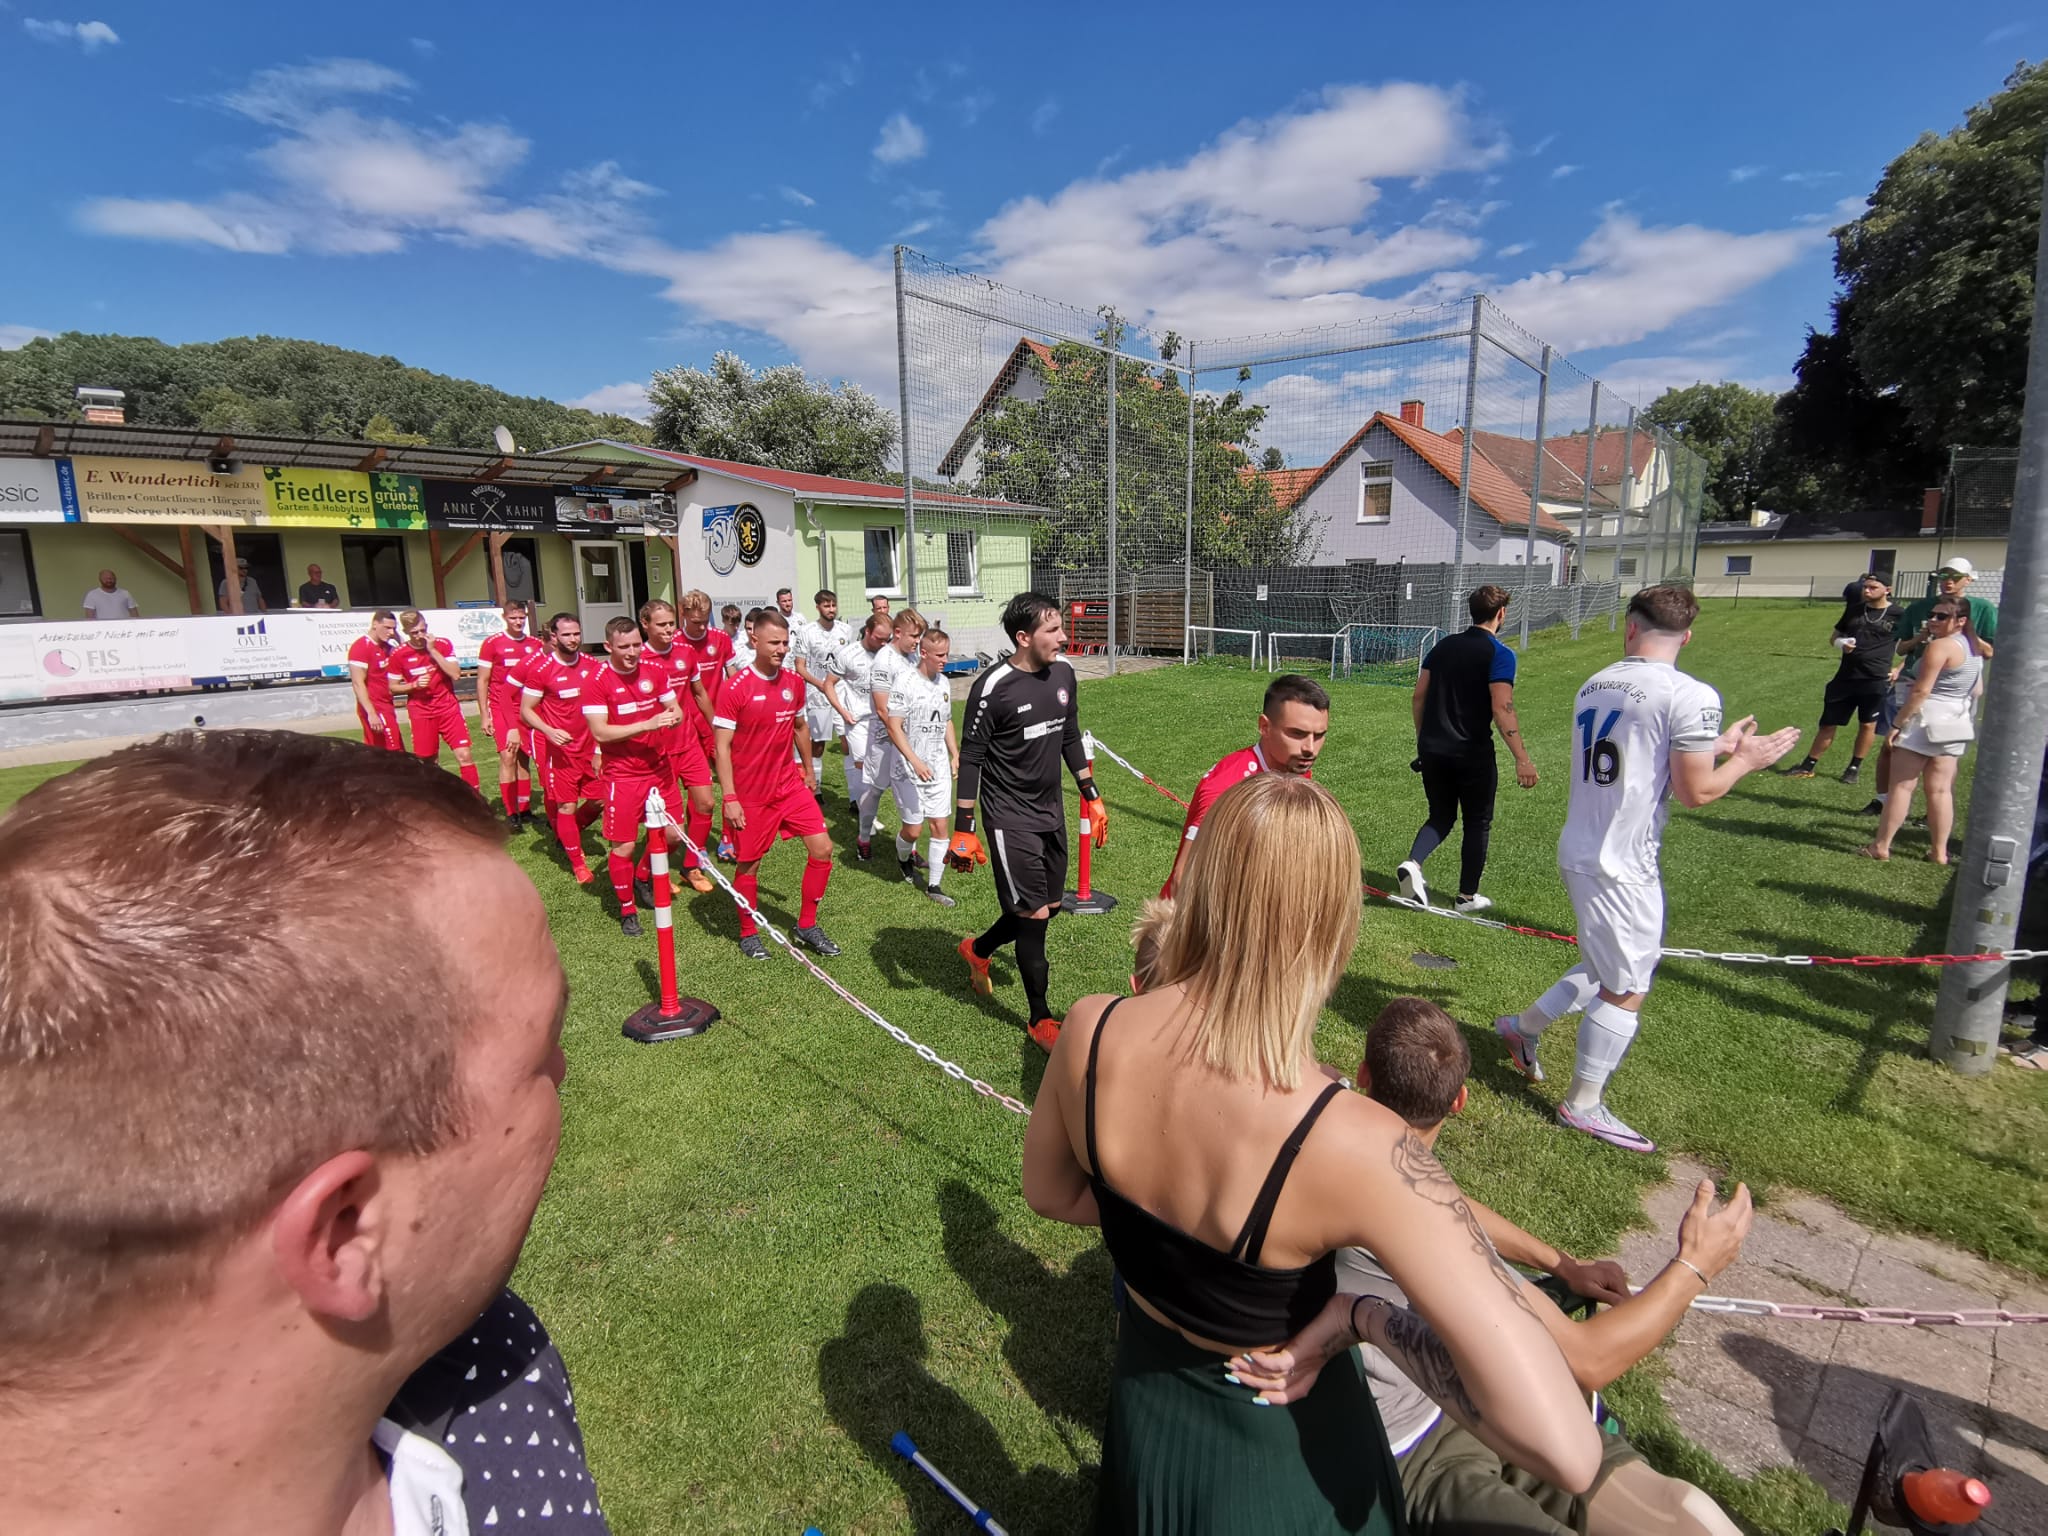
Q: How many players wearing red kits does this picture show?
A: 10